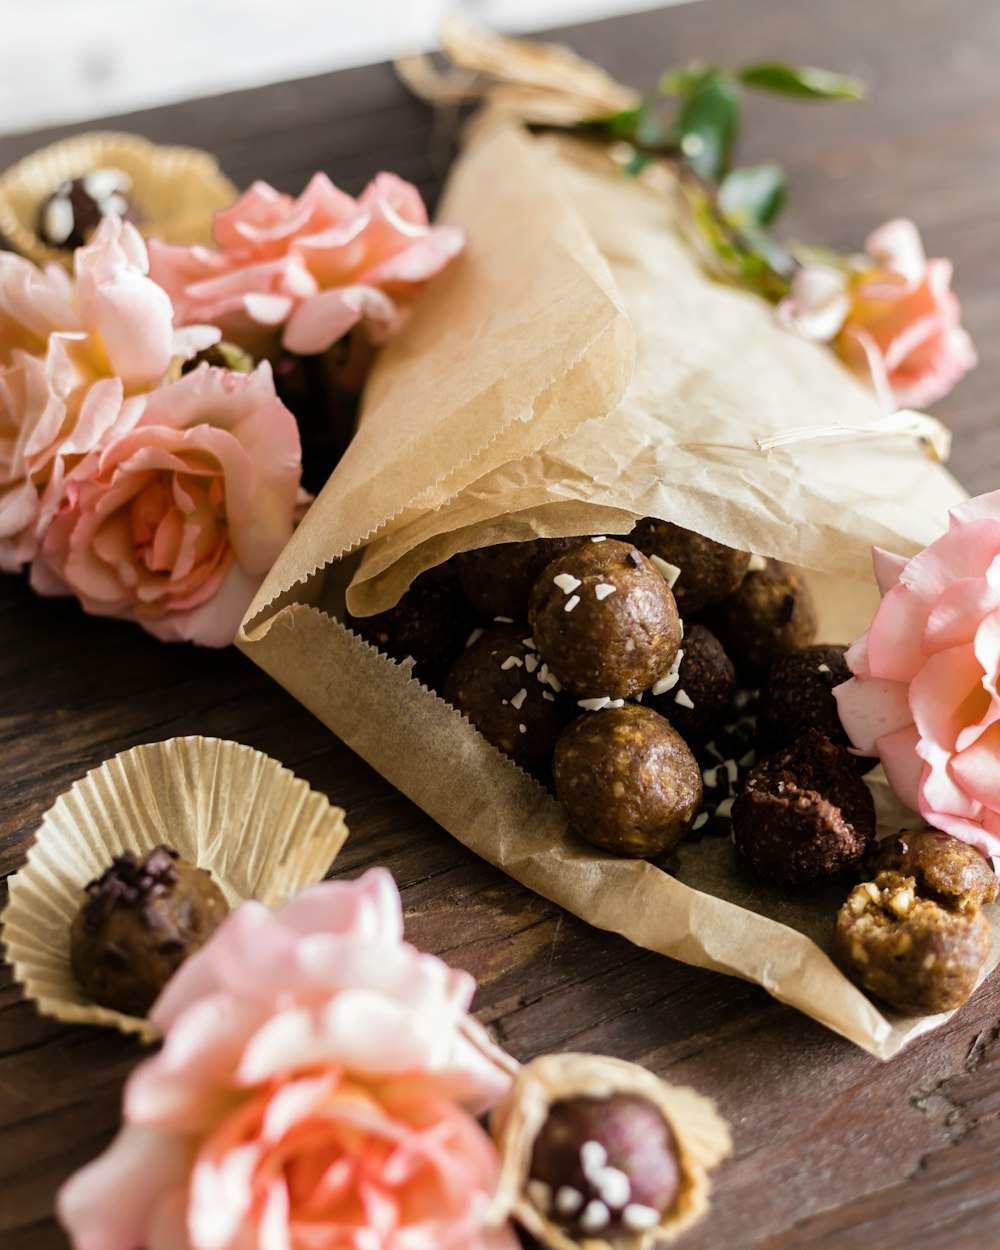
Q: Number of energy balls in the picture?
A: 14